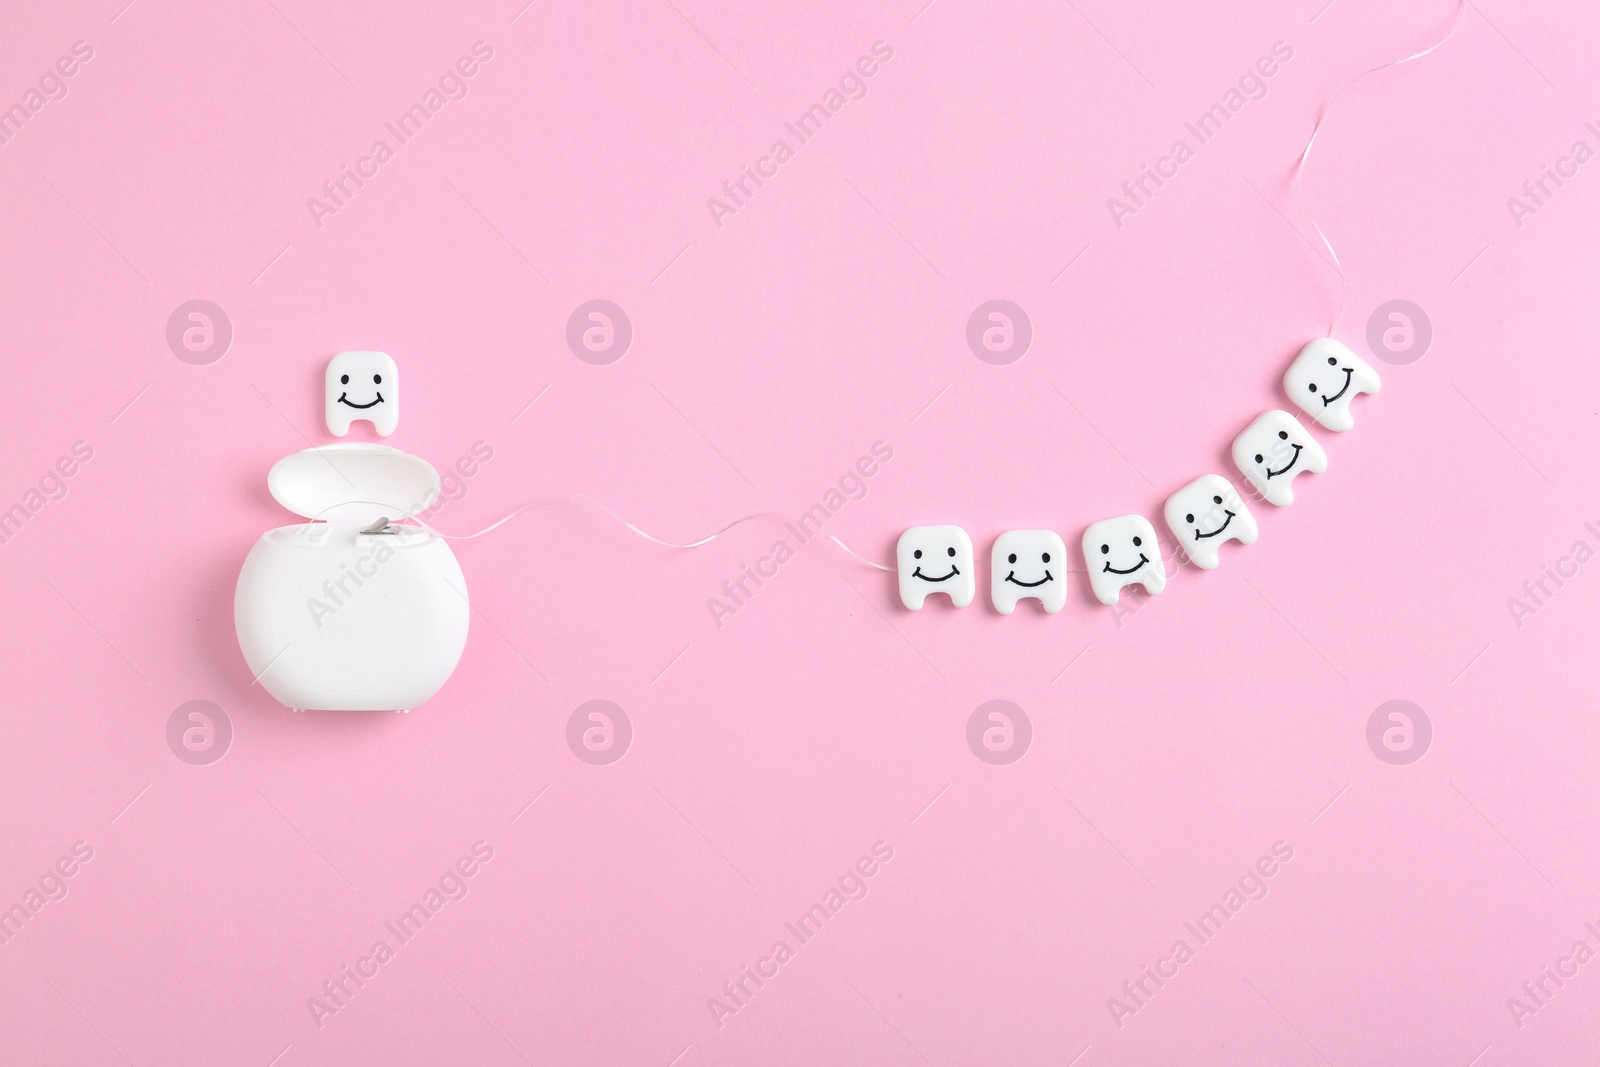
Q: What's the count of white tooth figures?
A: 7